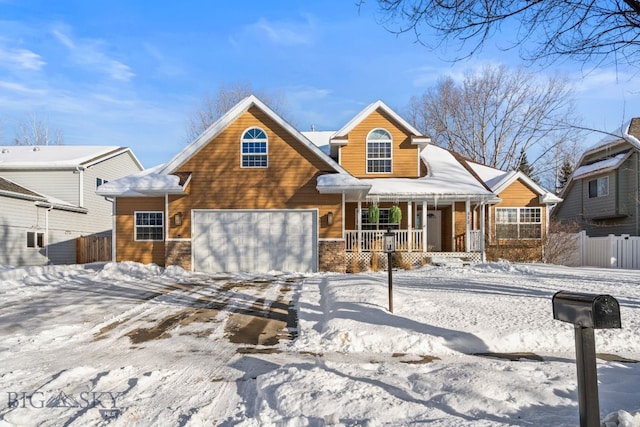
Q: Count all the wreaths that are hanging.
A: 2